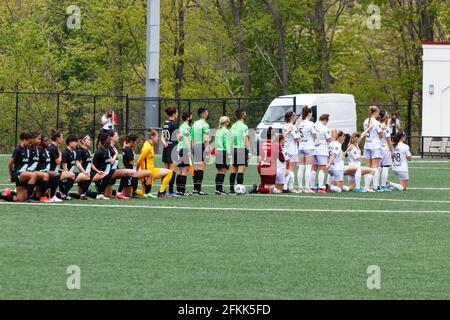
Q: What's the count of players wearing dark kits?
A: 10